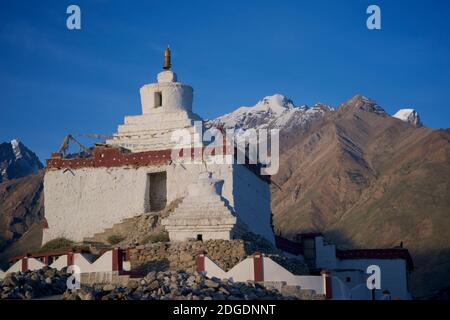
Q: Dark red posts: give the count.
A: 6